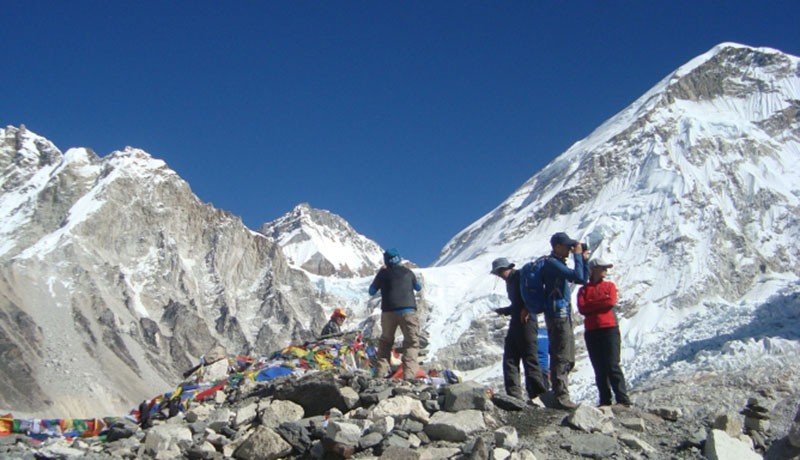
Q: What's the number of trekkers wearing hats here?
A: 5